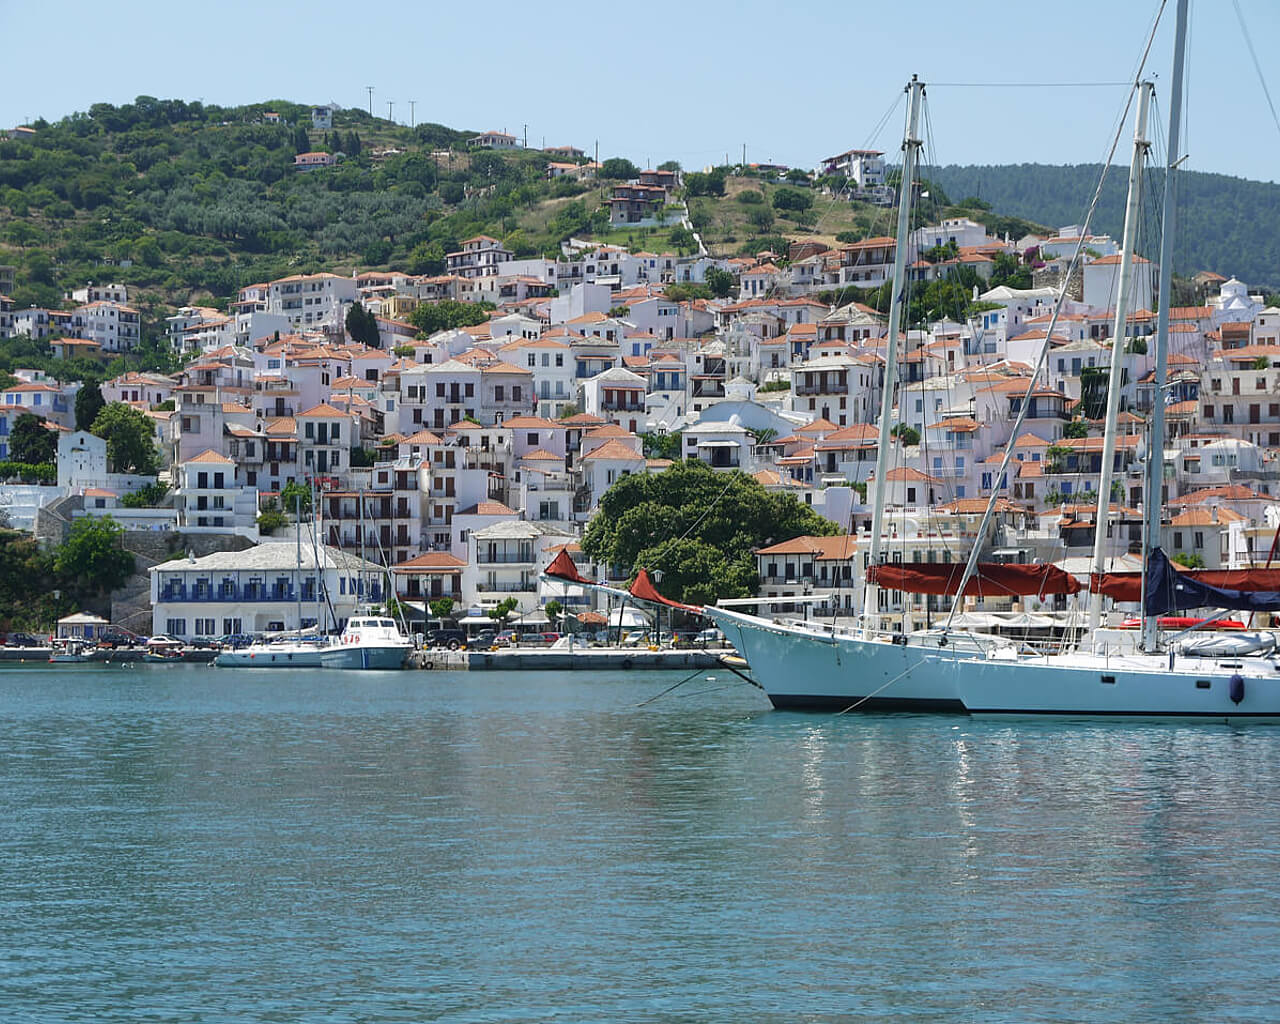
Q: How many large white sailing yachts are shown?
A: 2